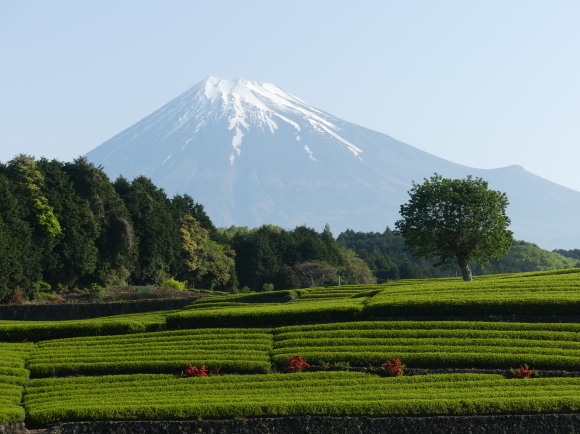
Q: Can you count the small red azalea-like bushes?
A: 4